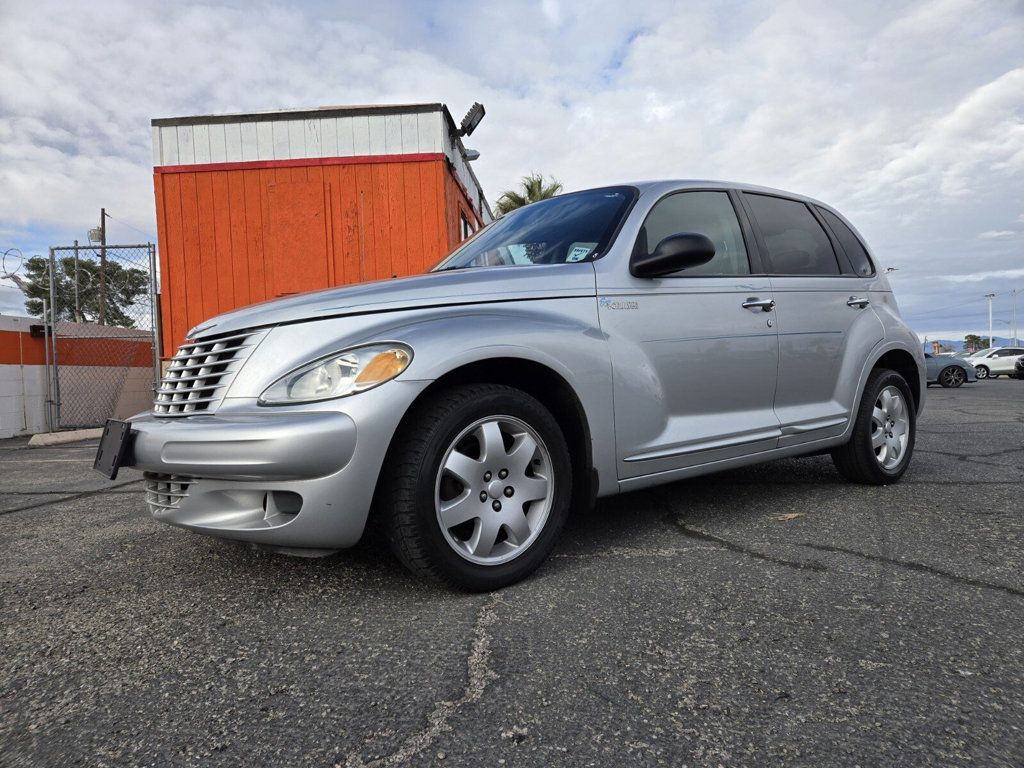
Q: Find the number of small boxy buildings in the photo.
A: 1